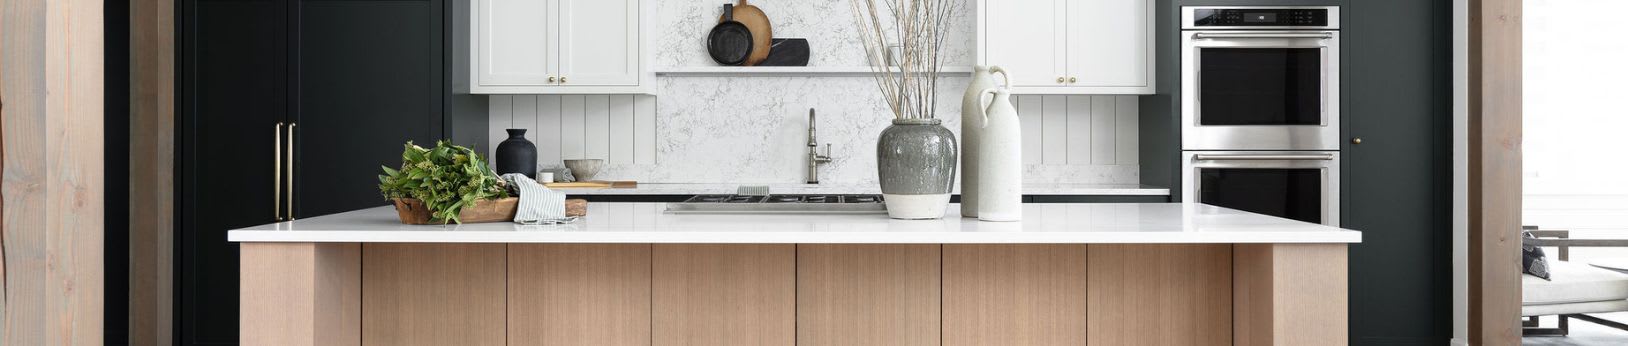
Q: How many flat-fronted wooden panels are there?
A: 6